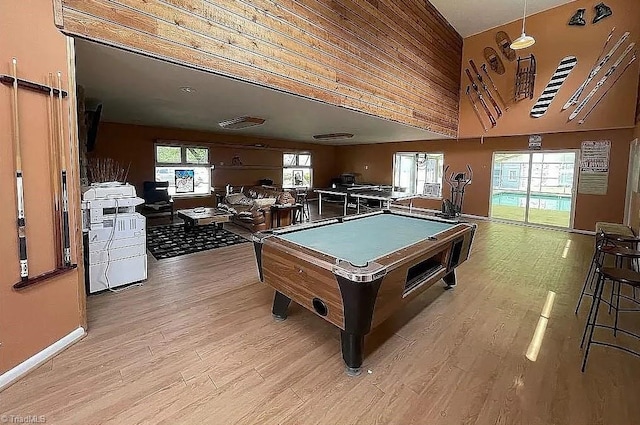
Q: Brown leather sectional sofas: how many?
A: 1